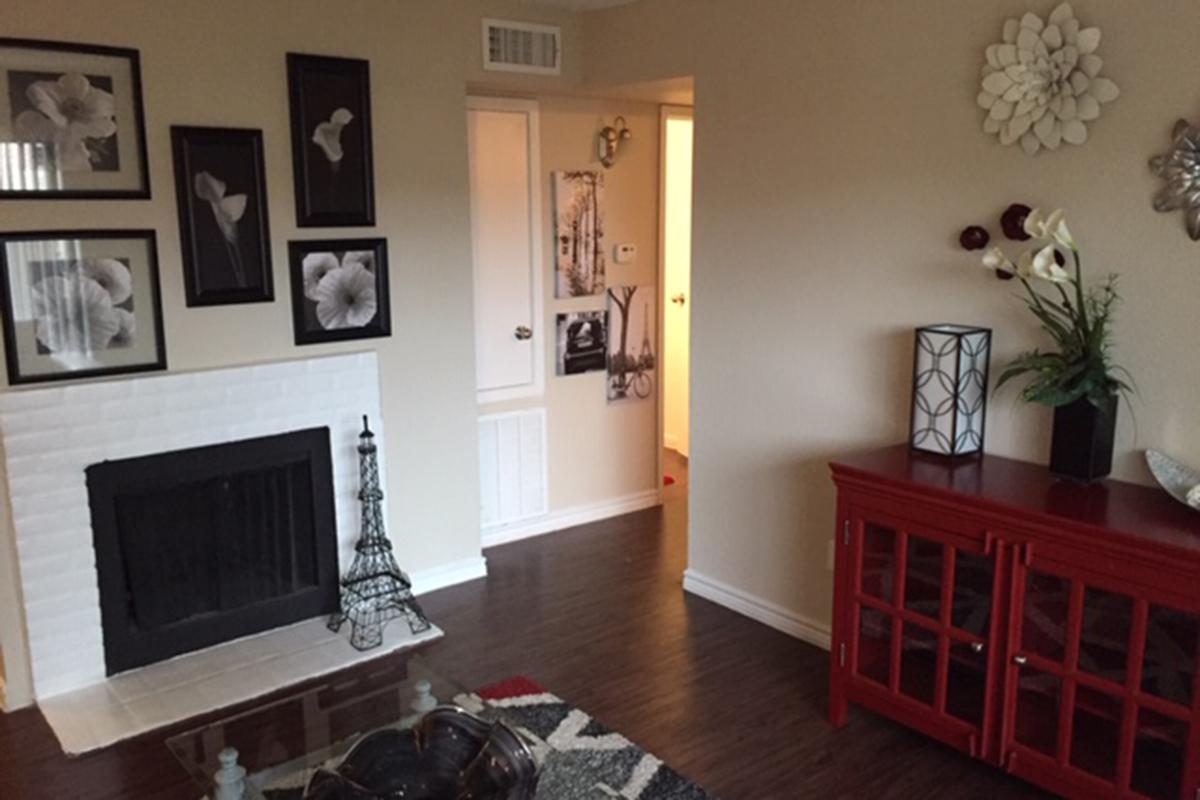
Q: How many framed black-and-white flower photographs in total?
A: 5